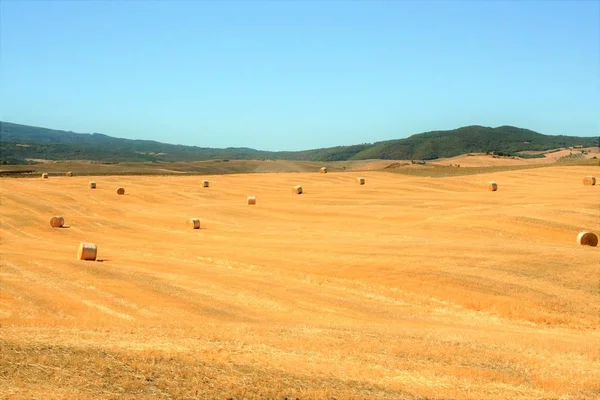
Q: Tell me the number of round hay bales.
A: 15